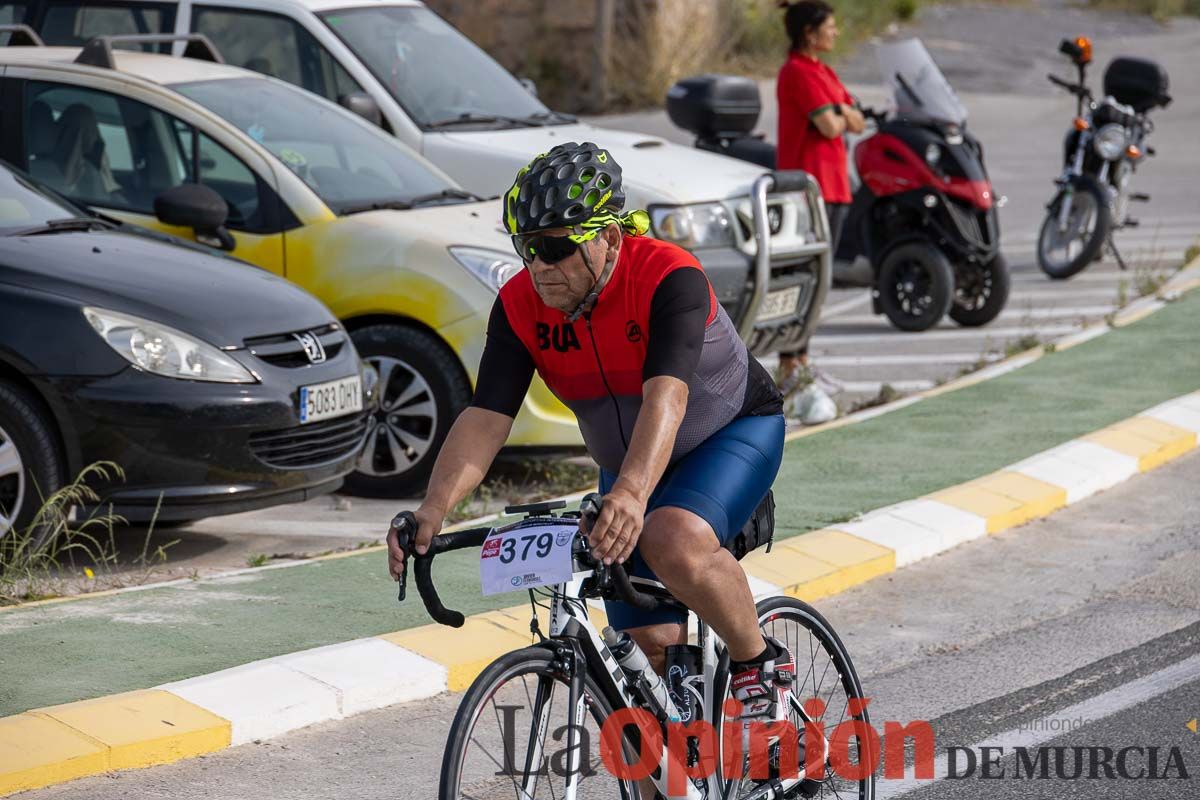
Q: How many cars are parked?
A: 3